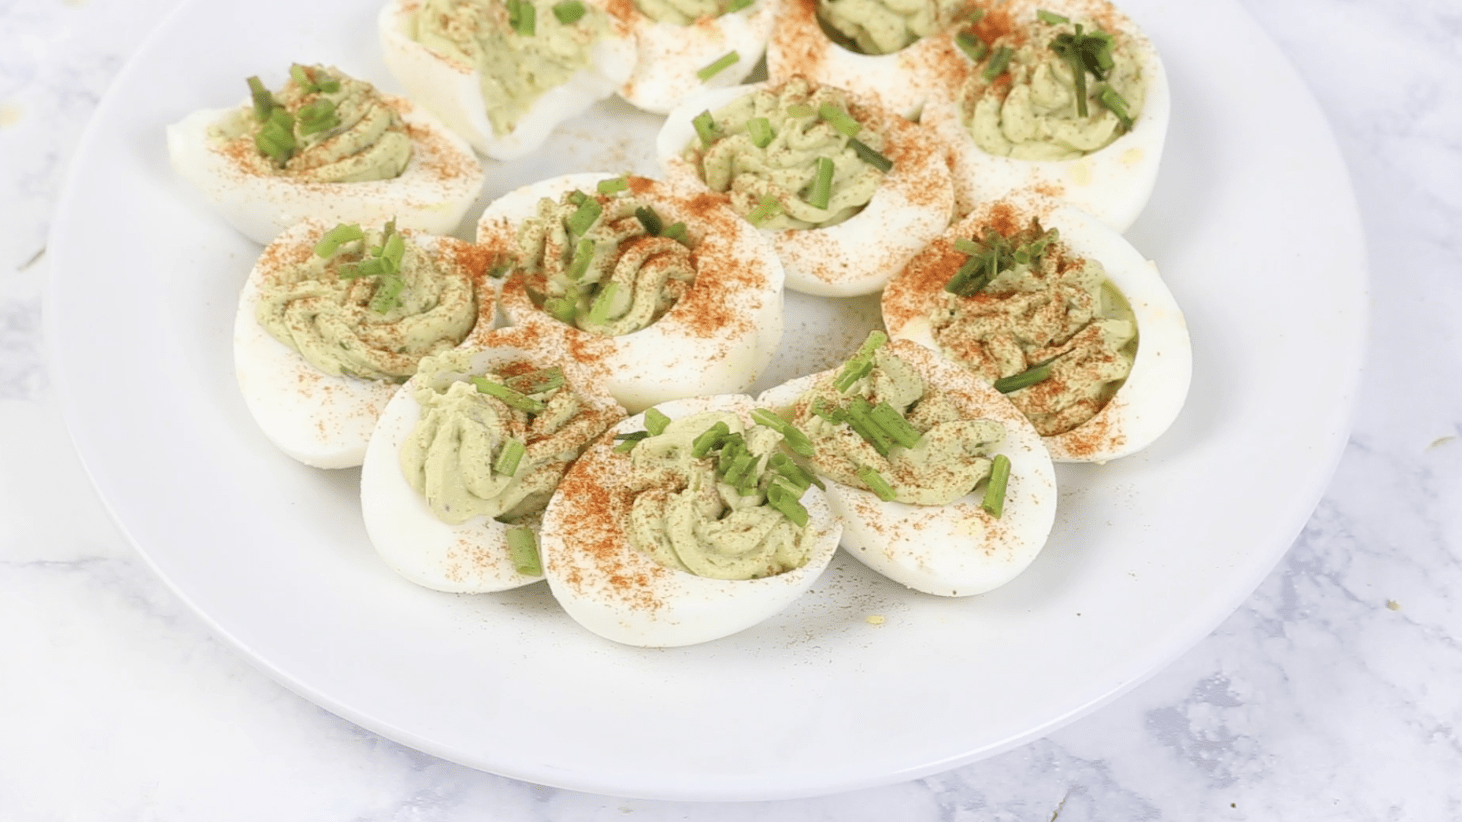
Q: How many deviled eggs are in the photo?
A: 12